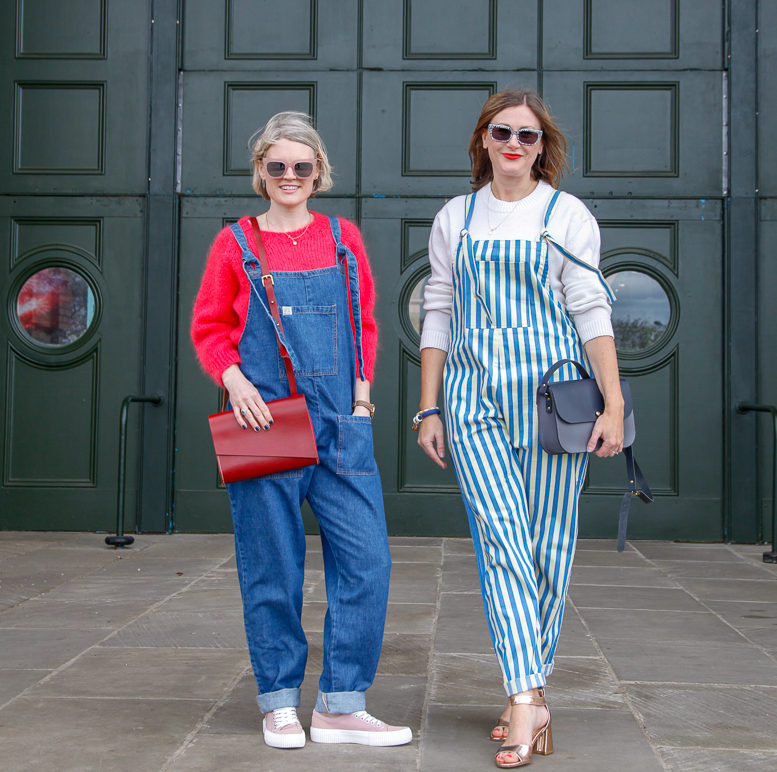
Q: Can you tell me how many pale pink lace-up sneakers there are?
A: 2